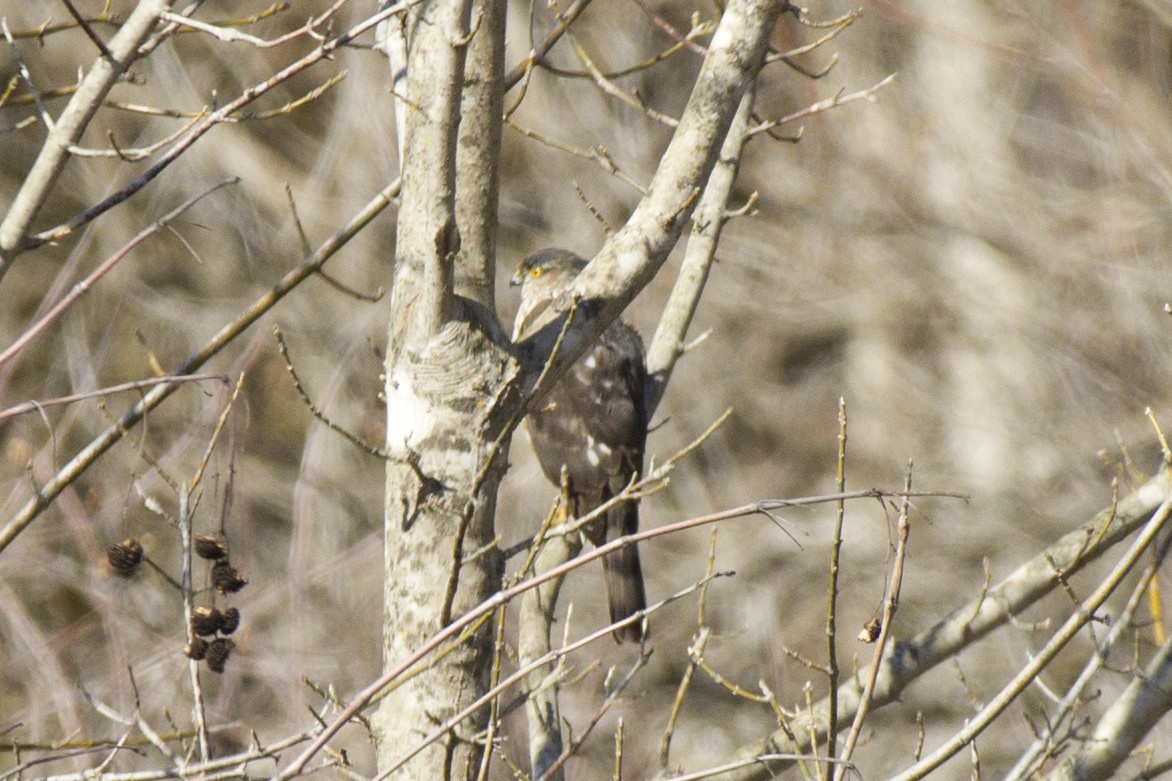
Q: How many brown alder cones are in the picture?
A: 7